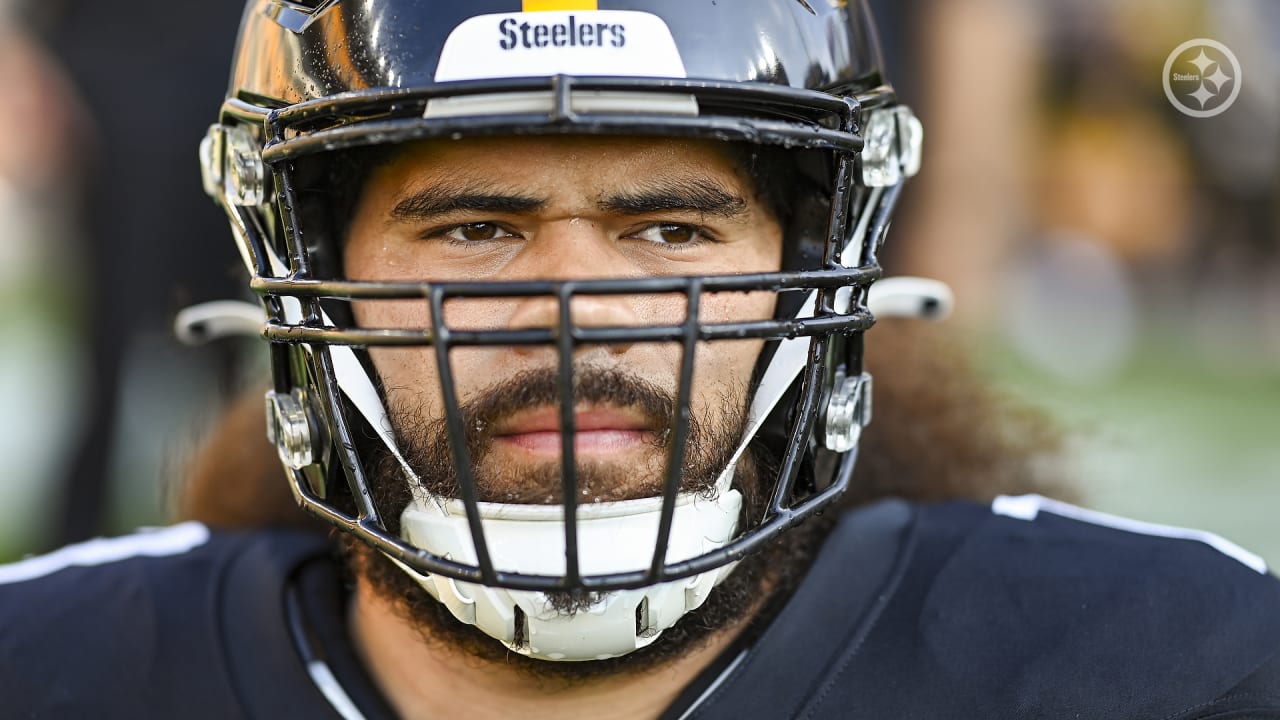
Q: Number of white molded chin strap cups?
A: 1